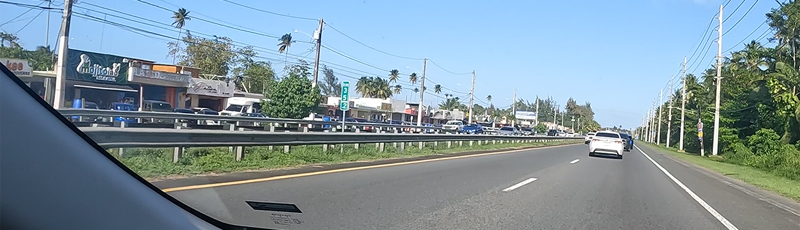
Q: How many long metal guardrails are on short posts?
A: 2